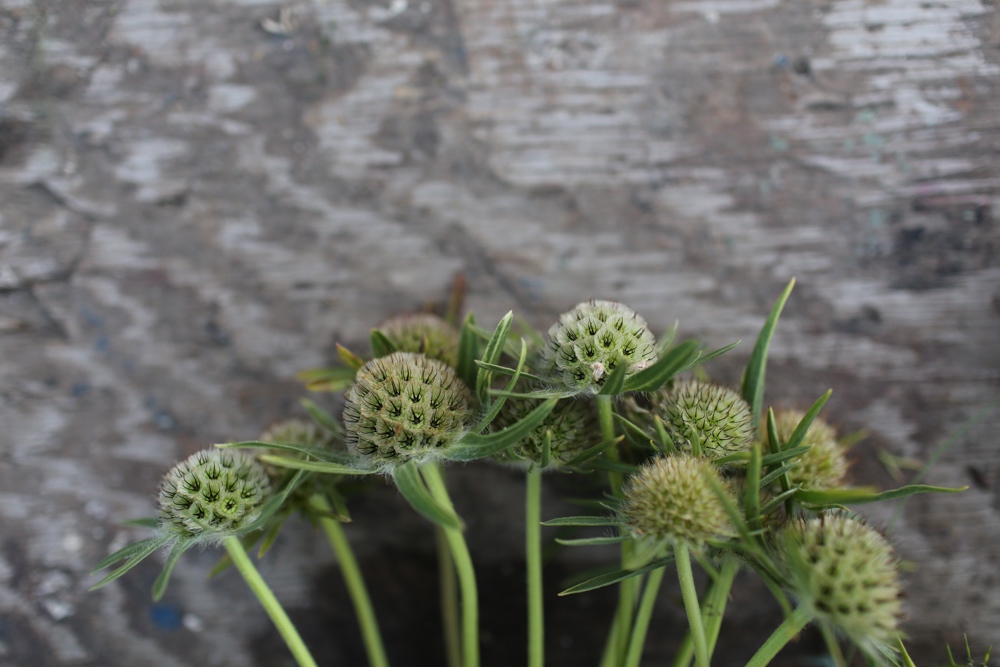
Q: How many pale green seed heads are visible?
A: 10